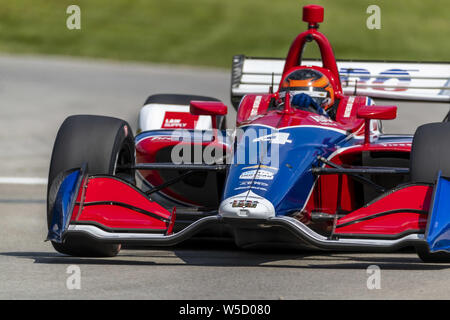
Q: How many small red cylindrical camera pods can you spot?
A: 1